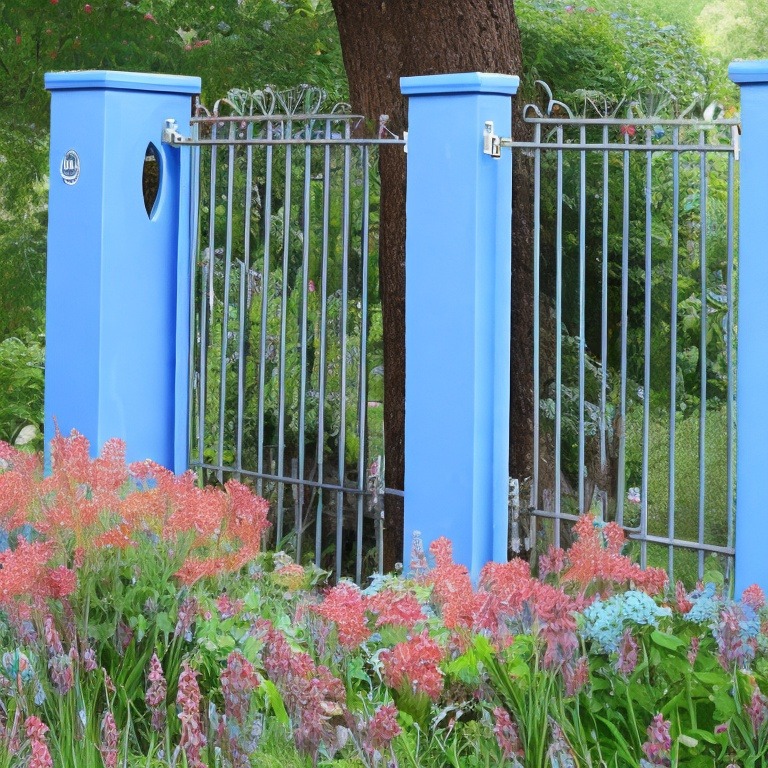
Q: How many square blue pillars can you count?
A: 3